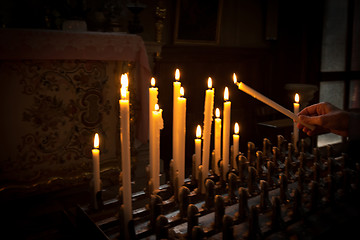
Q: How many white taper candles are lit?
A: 14